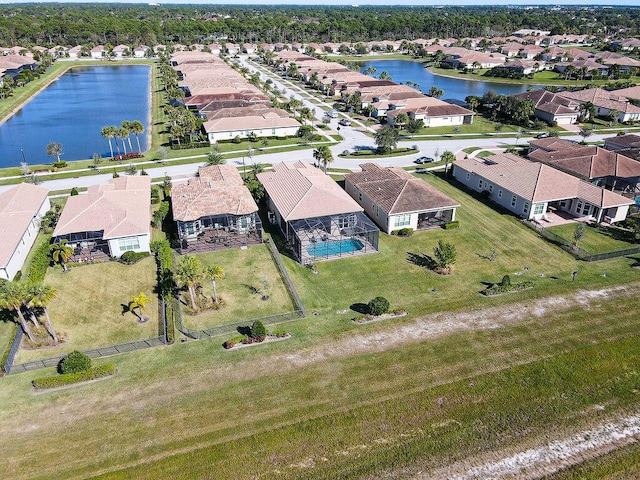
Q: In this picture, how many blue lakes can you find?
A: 2